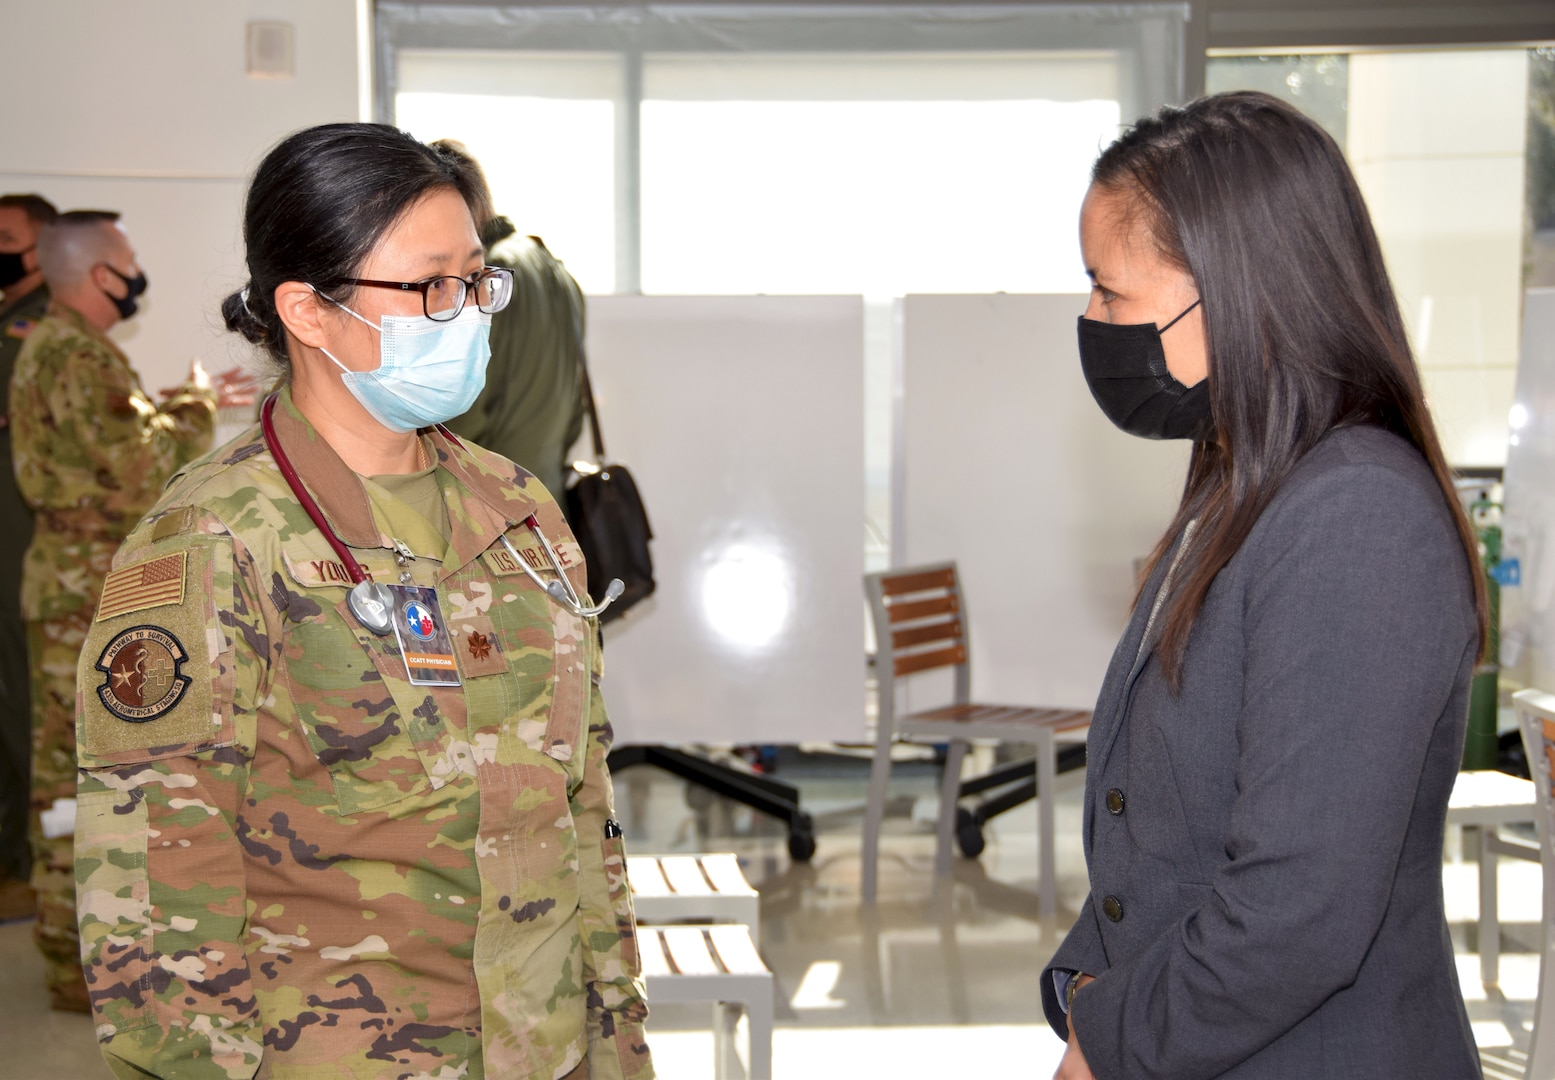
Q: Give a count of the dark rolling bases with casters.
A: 2